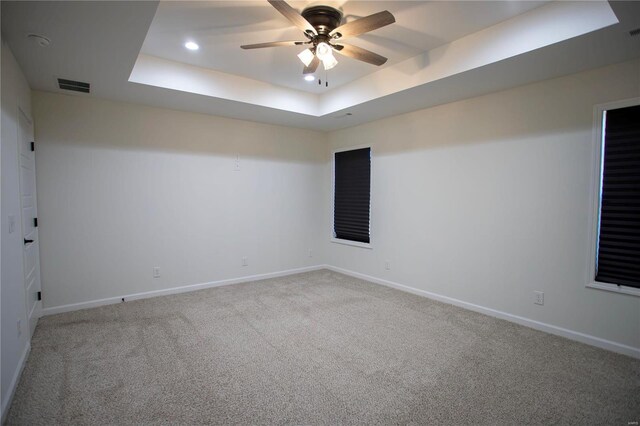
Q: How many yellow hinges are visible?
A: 0